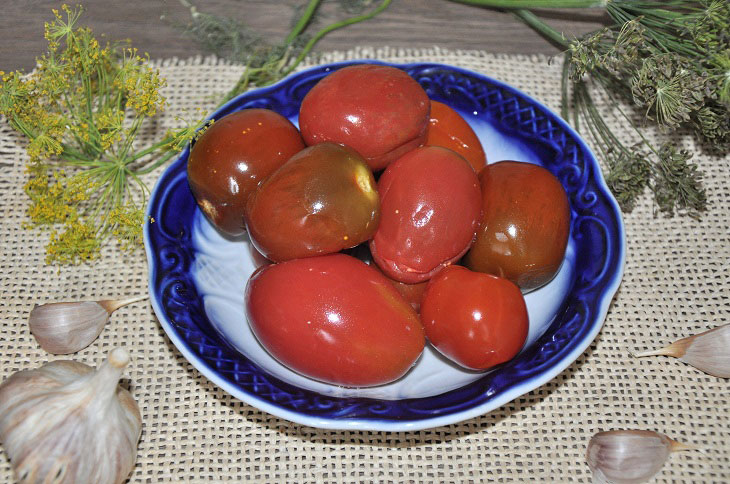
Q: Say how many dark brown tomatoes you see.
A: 3